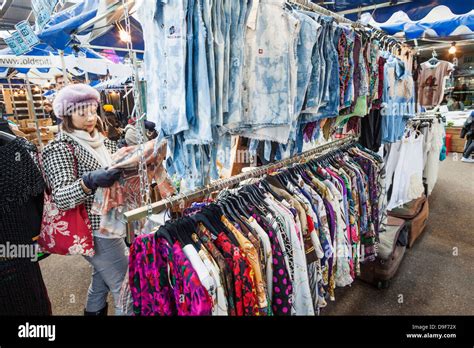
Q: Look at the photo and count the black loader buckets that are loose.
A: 0